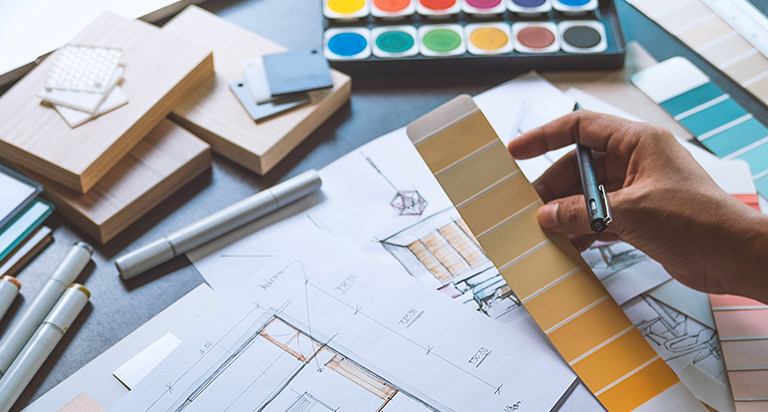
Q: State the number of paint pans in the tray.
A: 12